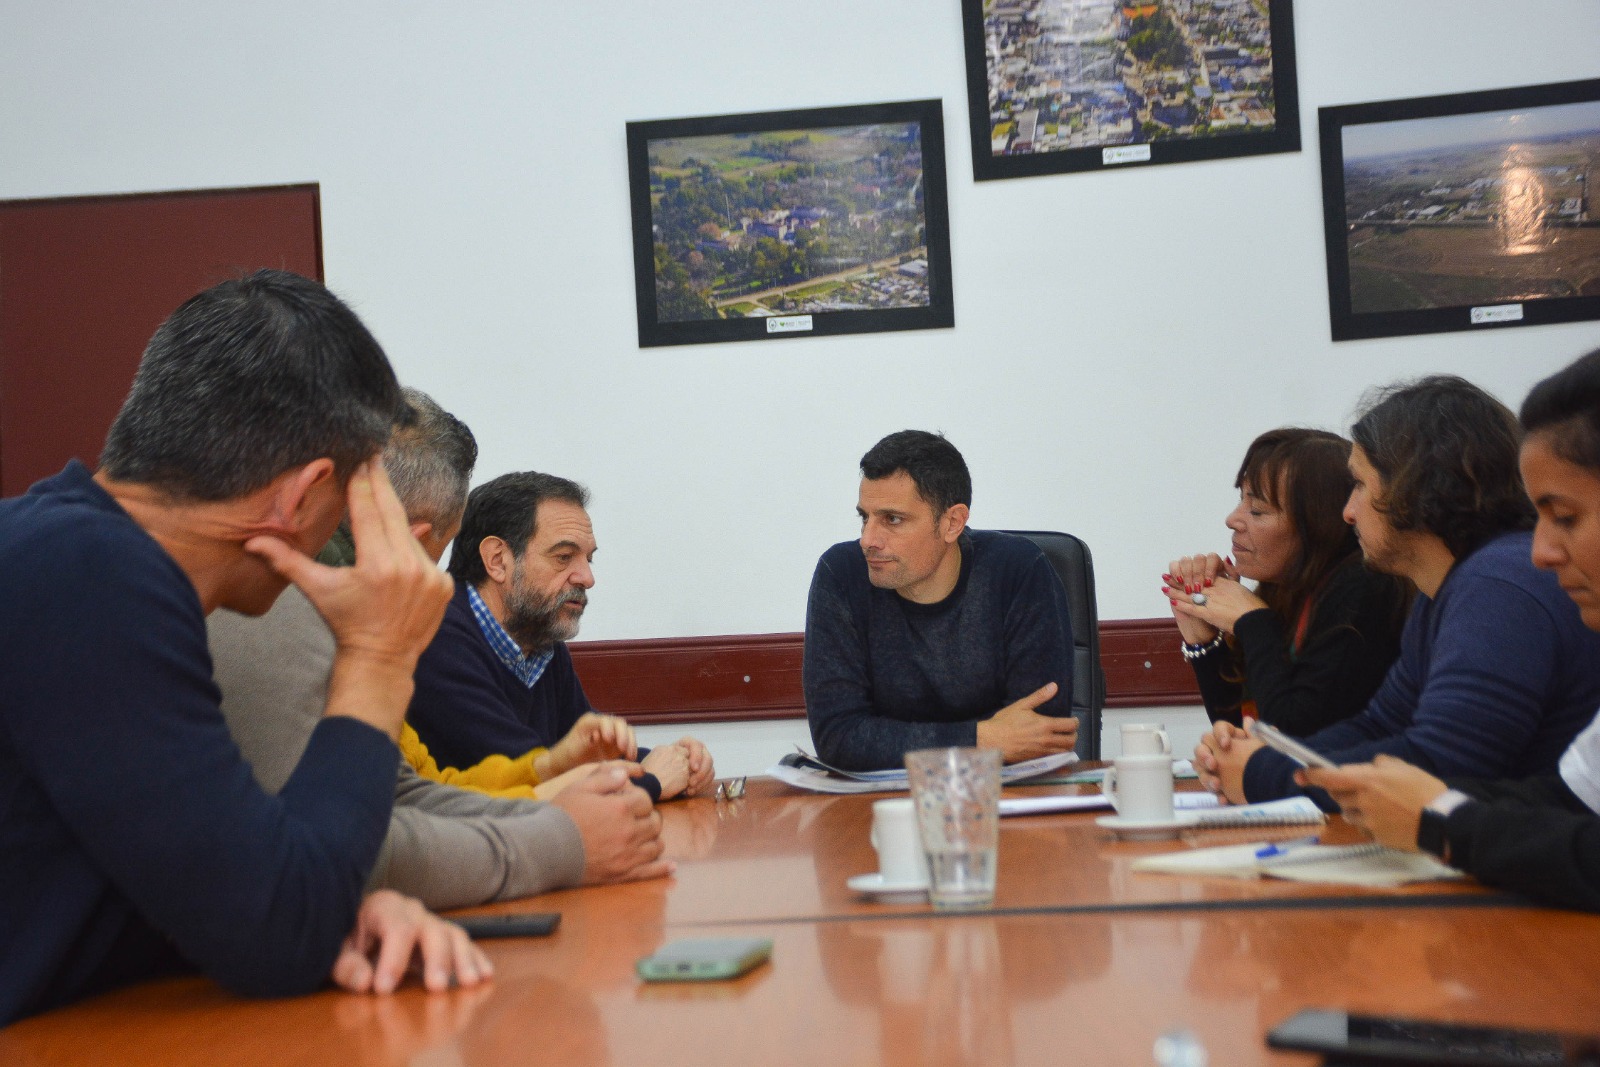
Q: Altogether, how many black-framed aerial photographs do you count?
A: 3